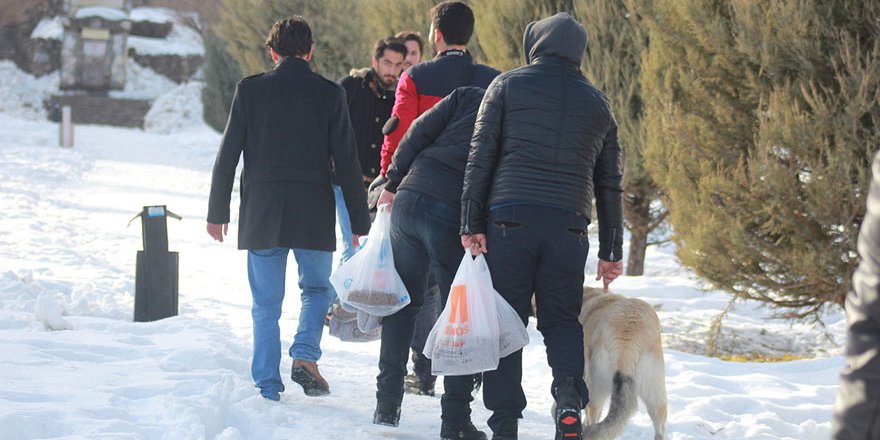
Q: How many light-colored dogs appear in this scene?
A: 1